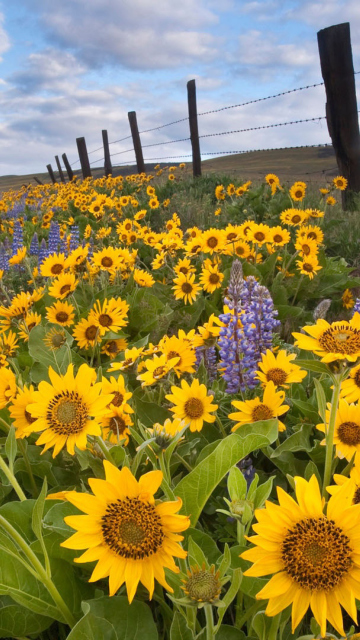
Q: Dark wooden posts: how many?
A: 9